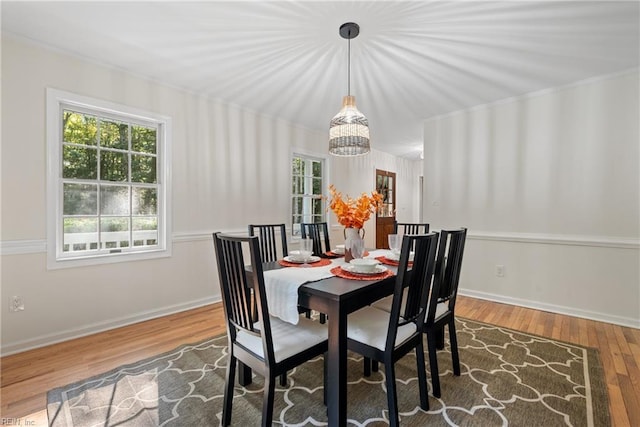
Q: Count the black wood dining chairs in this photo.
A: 6